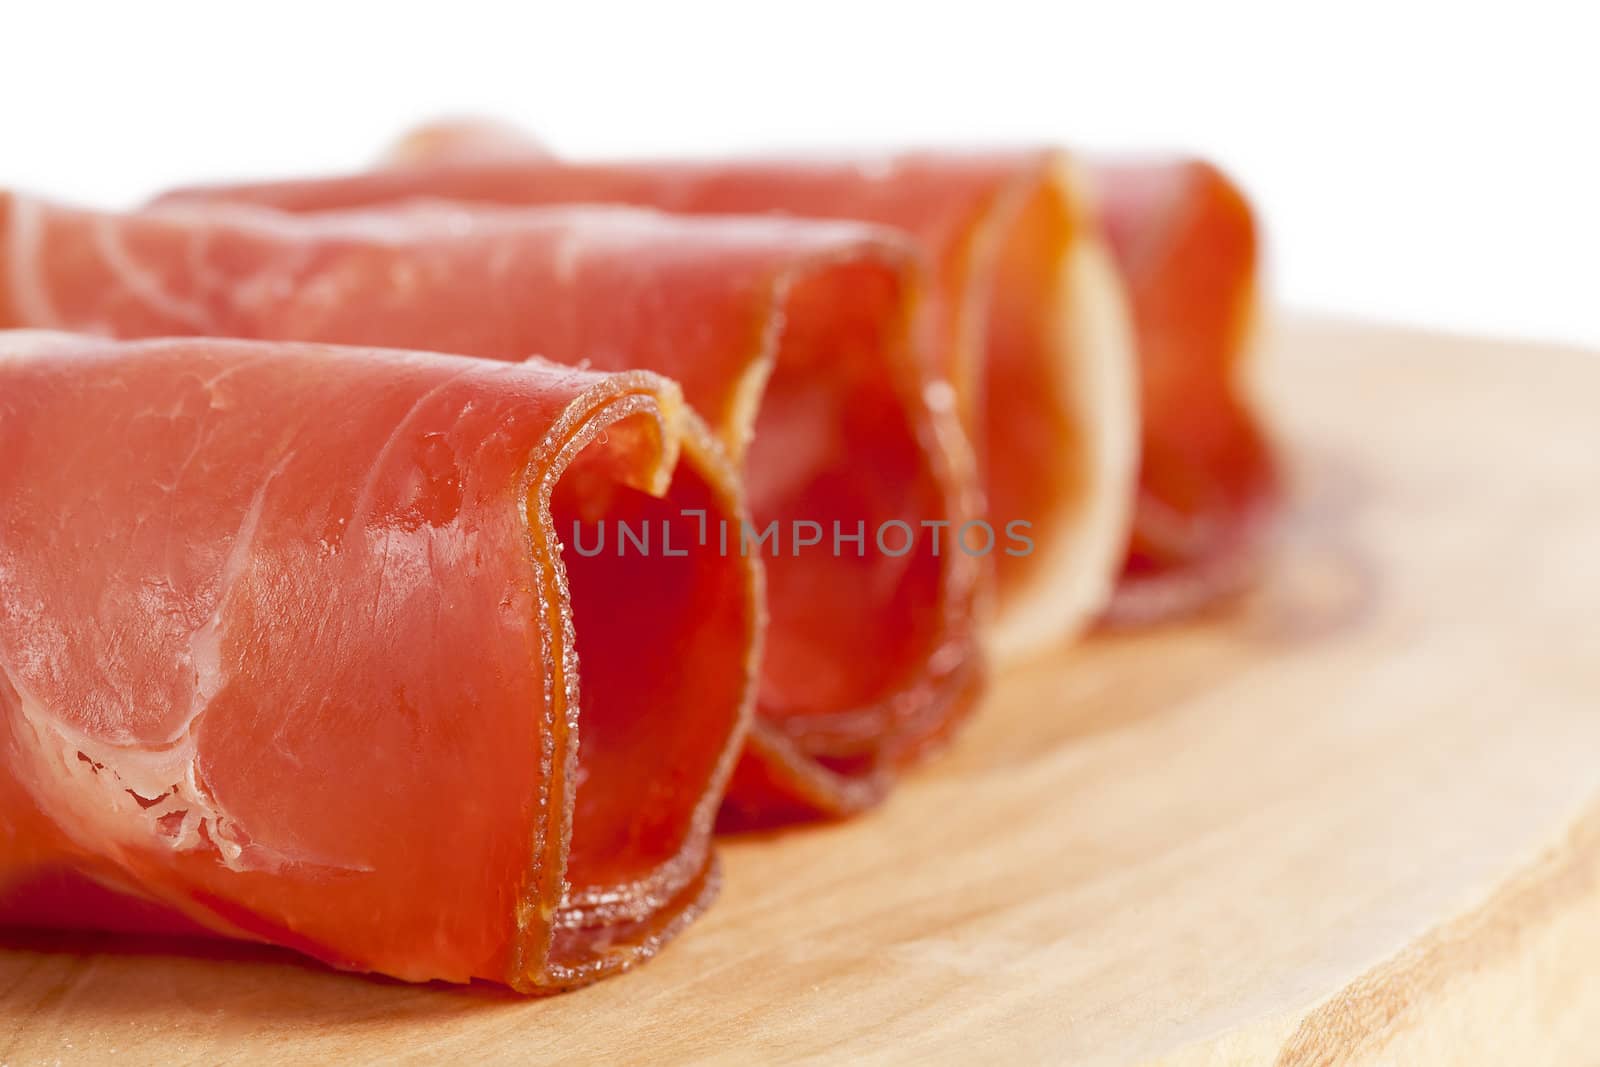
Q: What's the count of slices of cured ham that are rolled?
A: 4